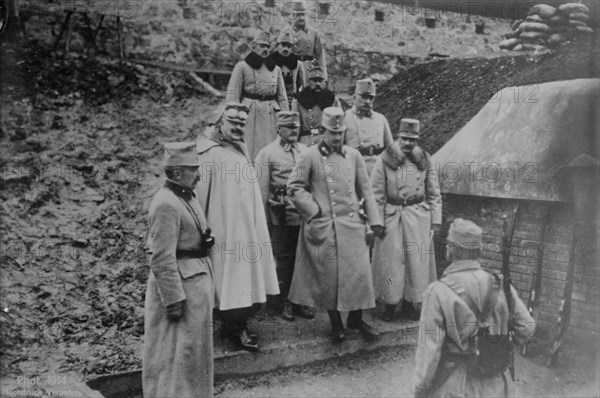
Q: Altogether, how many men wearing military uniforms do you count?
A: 11